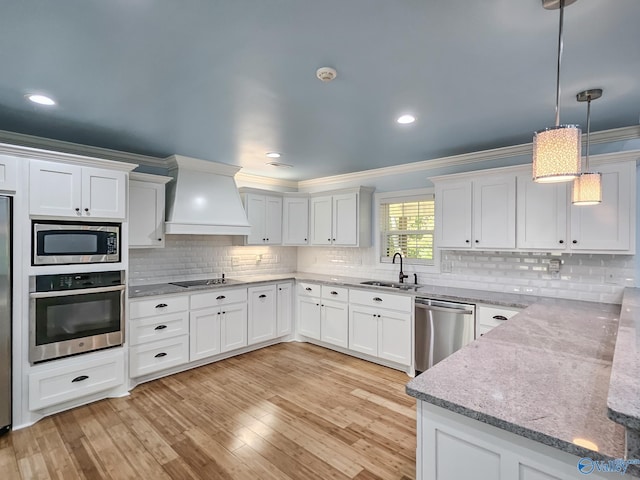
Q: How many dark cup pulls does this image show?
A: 10